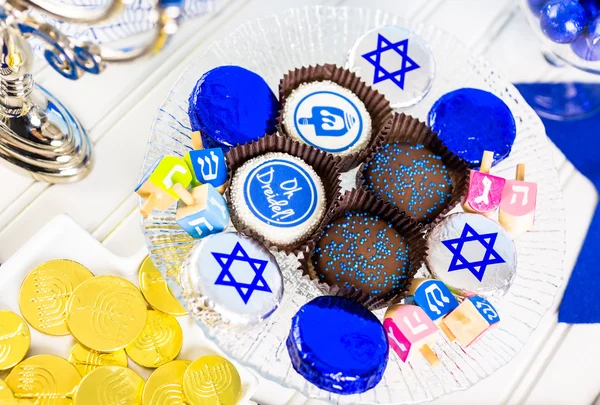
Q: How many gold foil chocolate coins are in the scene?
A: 11